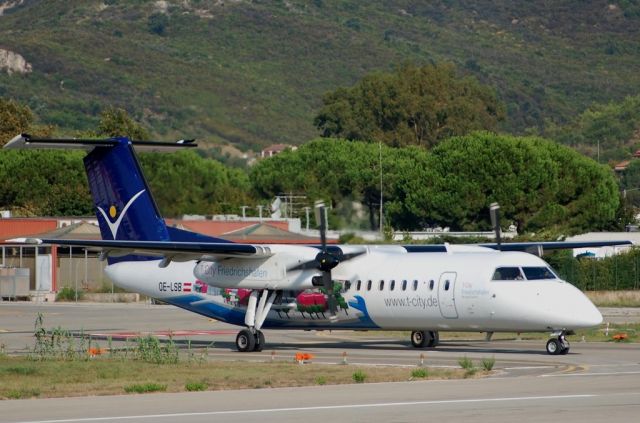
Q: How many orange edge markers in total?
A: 3